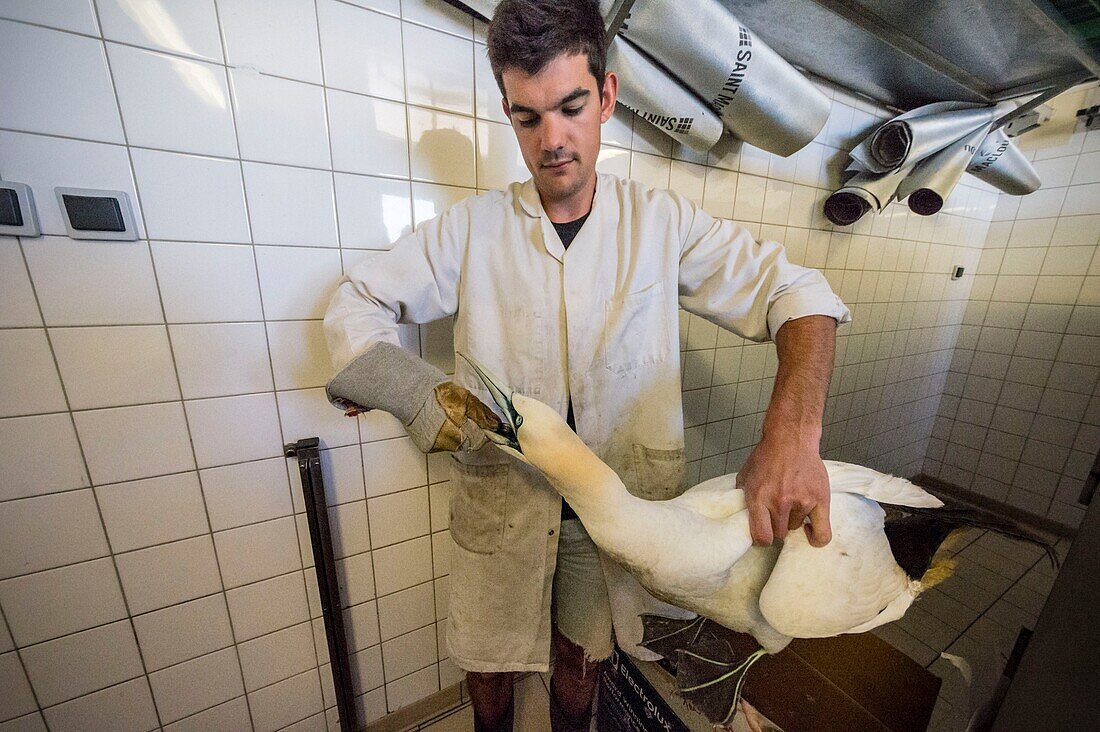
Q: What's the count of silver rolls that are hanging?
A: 6